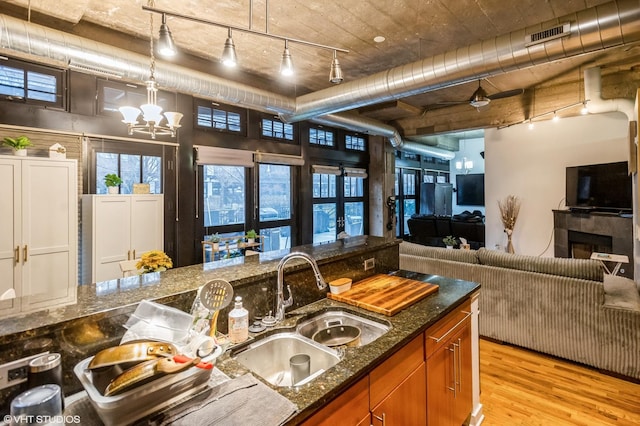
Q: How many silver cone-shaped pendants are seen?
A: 4